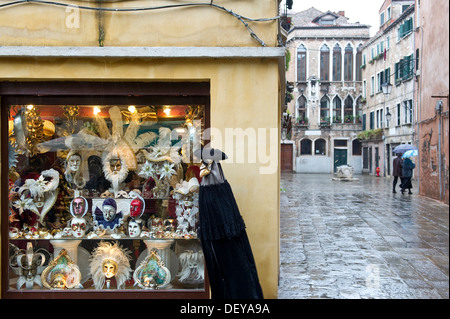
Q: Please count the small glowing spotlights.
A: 4